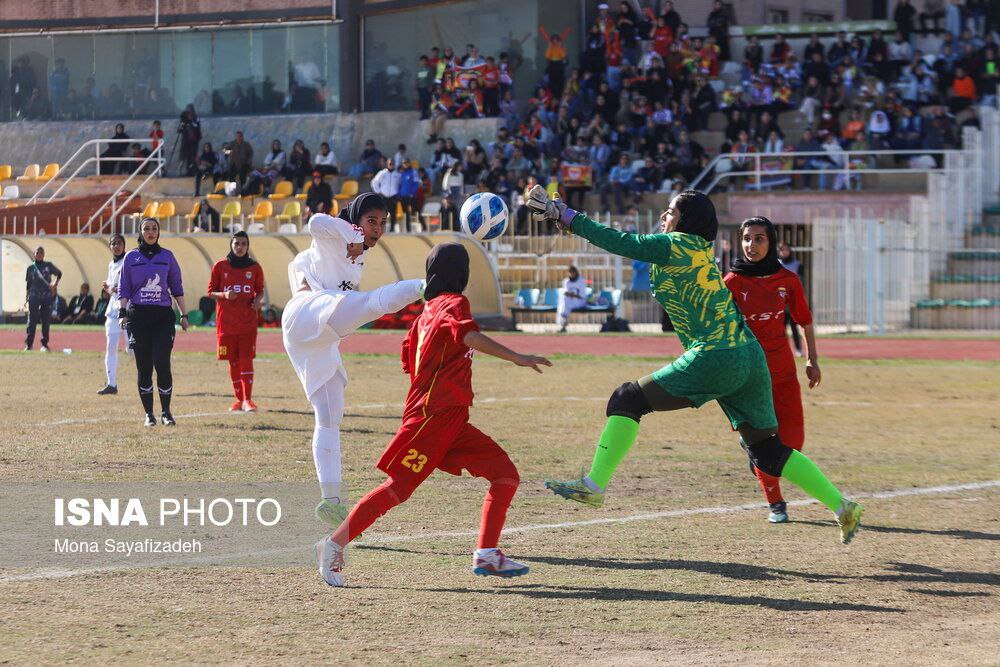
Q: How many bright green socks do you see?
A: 2